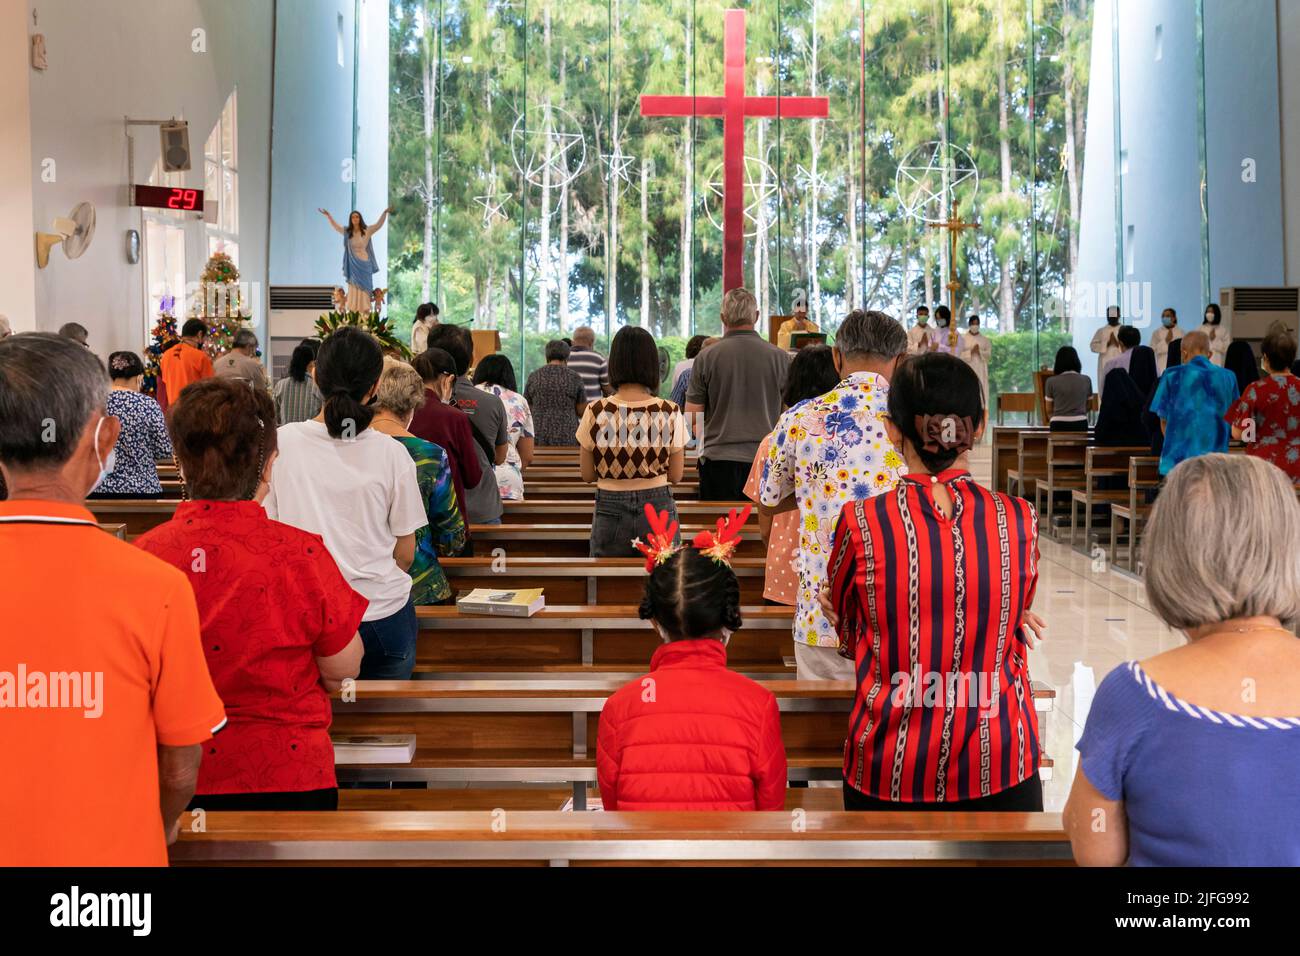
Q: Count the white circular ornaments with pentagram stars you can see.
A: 3